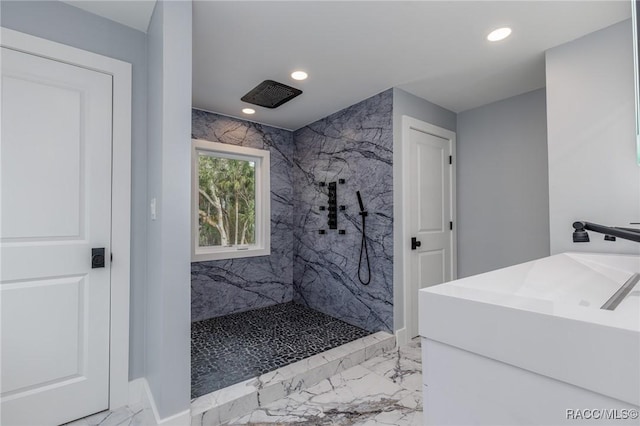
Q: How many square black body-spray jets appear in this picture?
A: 6